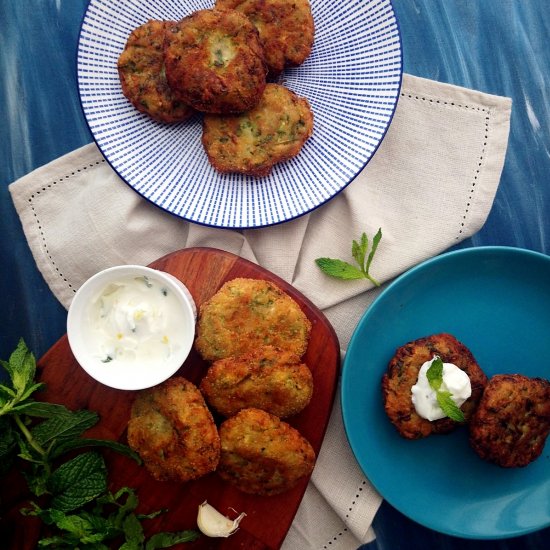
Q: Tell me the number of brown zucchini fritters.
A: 10